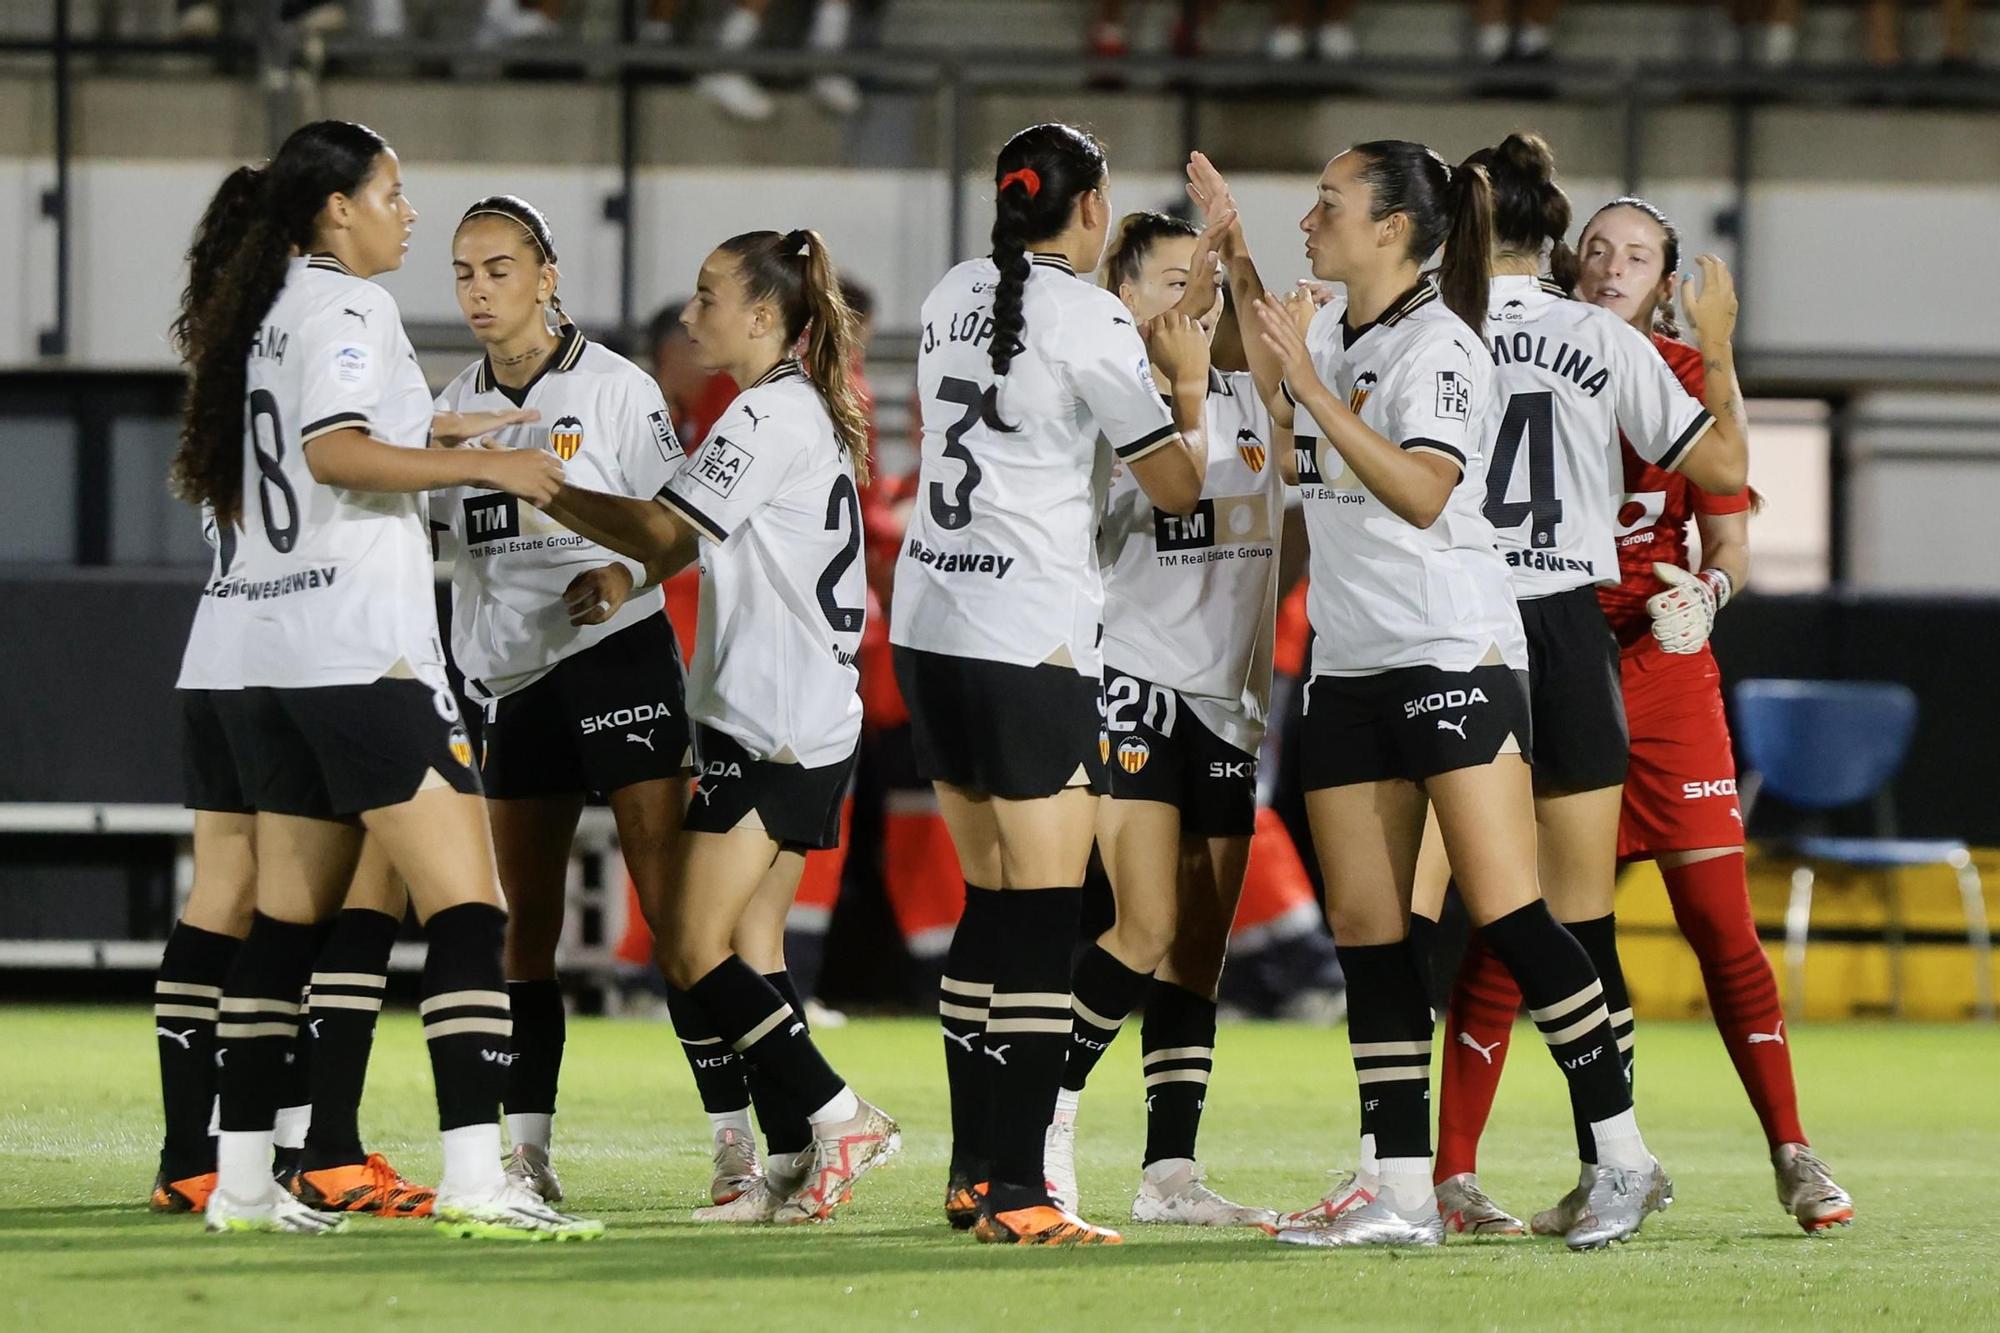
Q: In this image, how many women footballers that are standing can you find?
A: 9